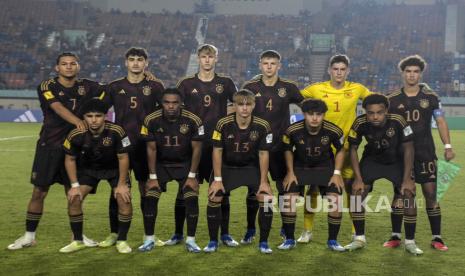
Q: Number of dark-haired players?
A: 9